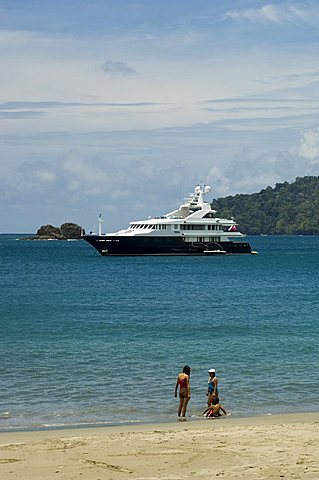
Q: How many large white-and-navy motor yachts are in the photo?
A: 1